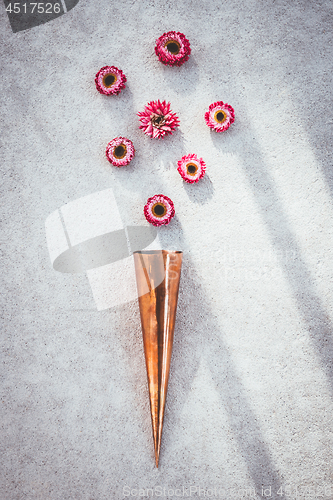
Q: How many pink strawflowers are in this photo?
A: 7